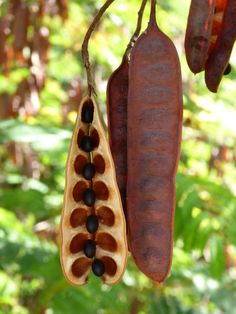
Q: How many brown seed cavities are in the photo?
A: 12